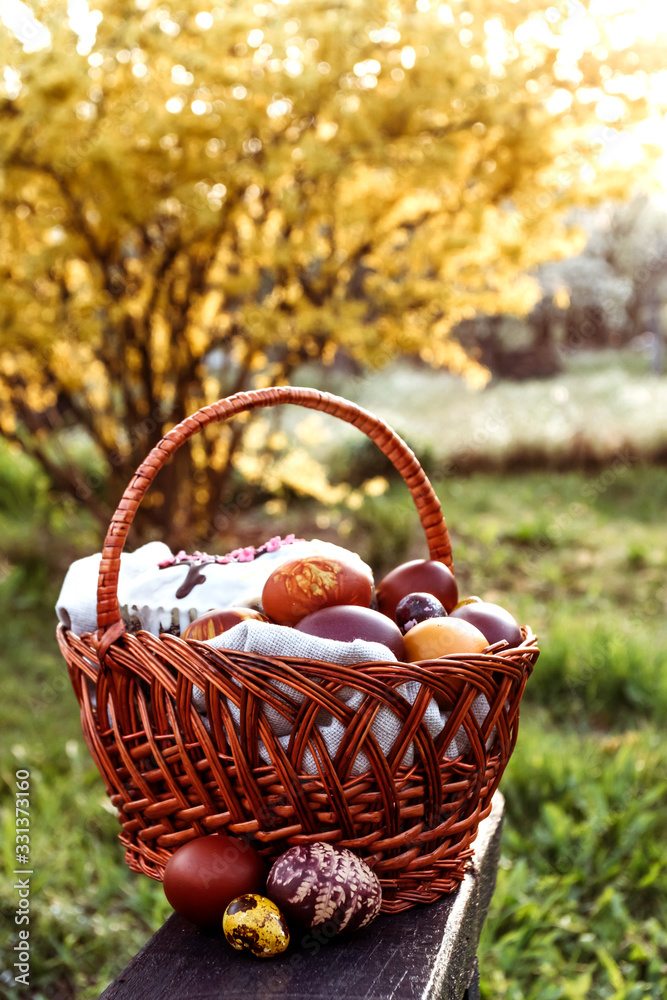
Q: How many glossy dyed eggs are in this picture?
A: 11